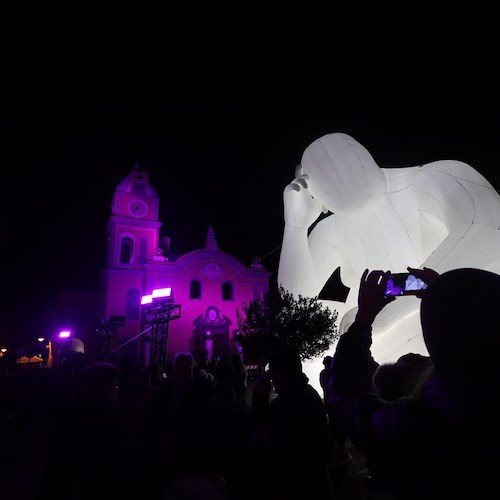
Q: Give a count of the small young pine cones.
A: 0